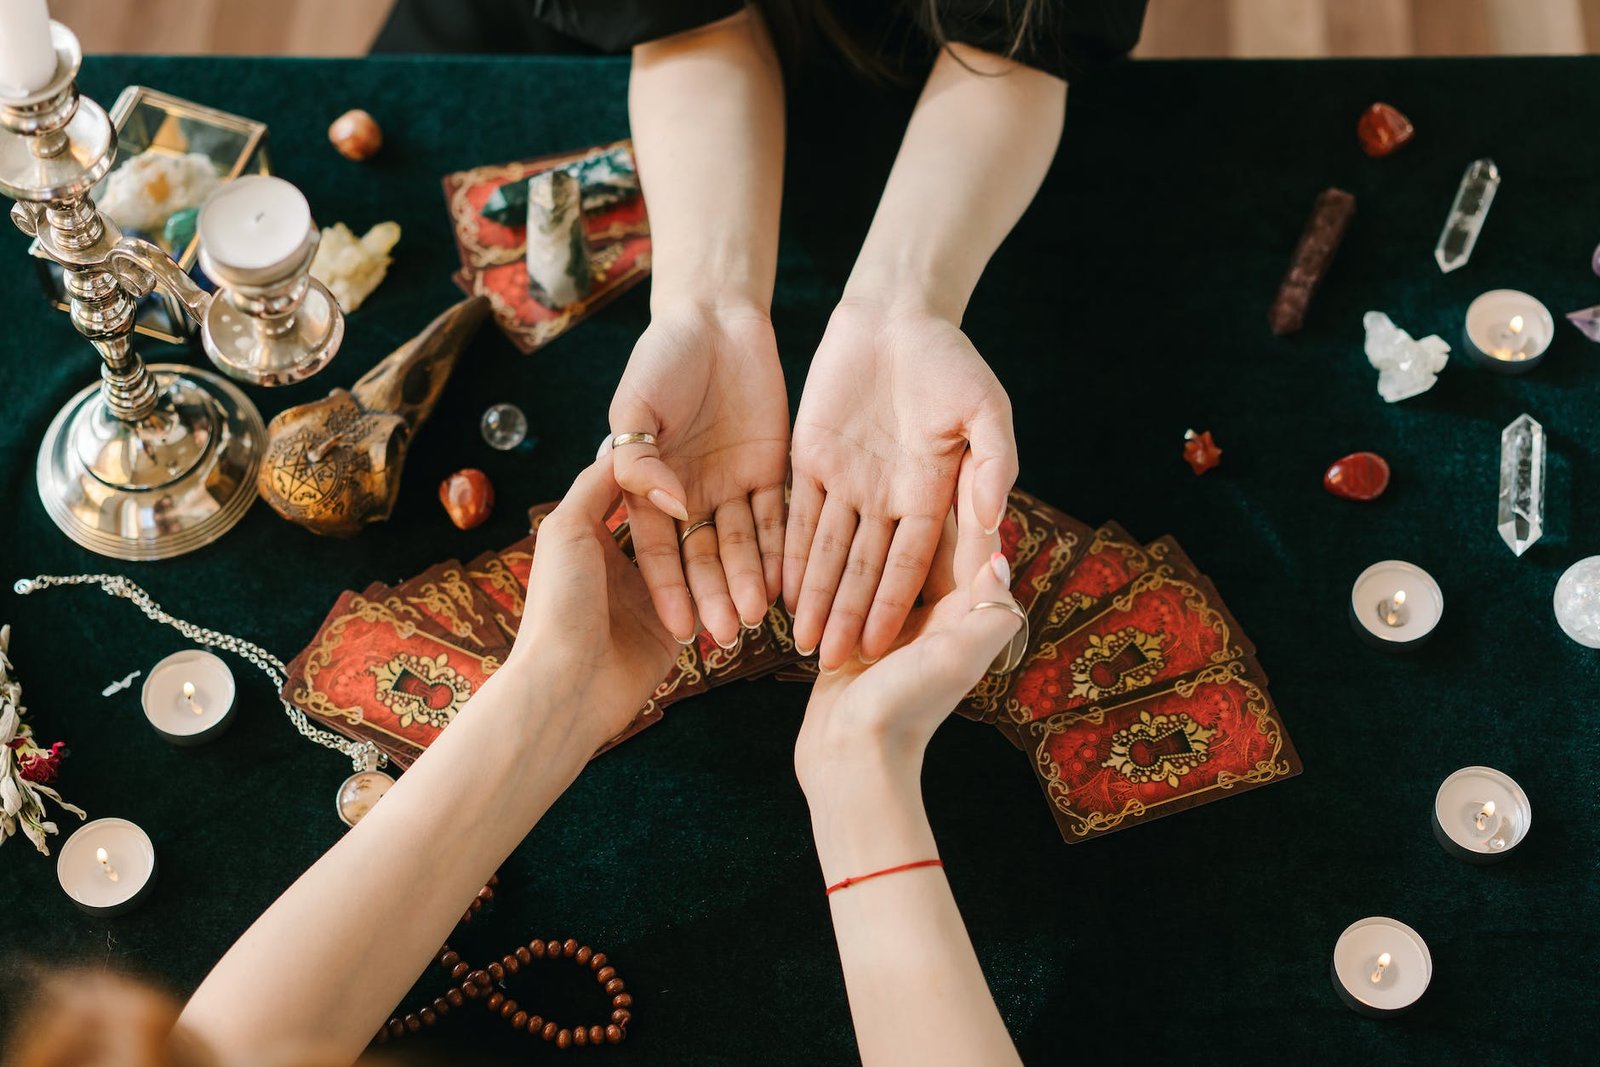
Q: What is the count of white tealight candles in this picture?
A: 7